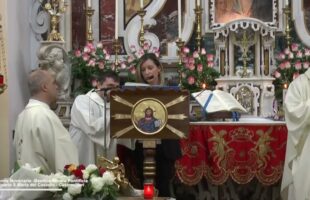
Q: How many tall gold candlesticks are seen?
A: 6